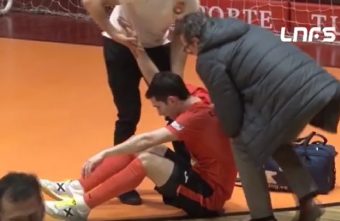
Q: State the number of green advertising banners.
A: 0